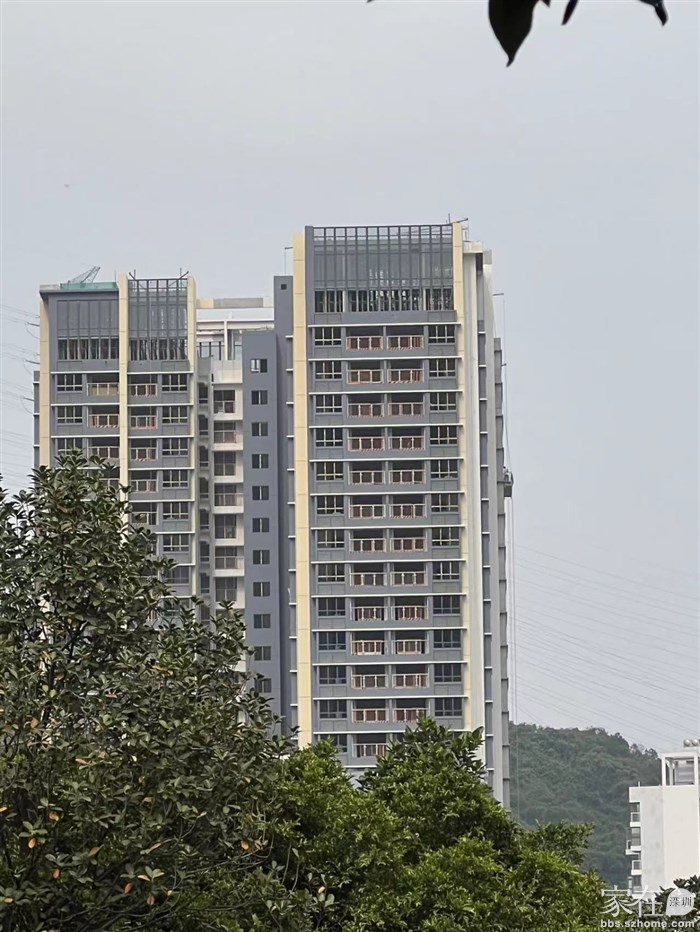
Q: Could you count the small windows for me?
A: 11